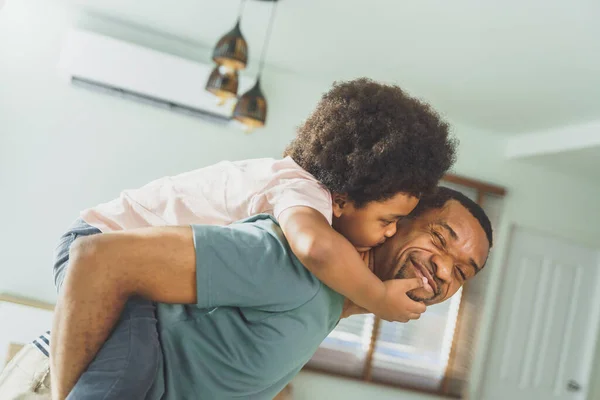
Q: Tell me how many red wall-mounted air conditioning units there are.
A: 0